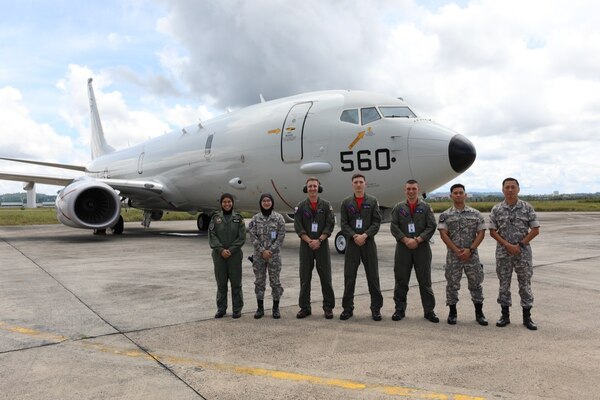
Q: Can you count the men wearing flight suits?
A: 3